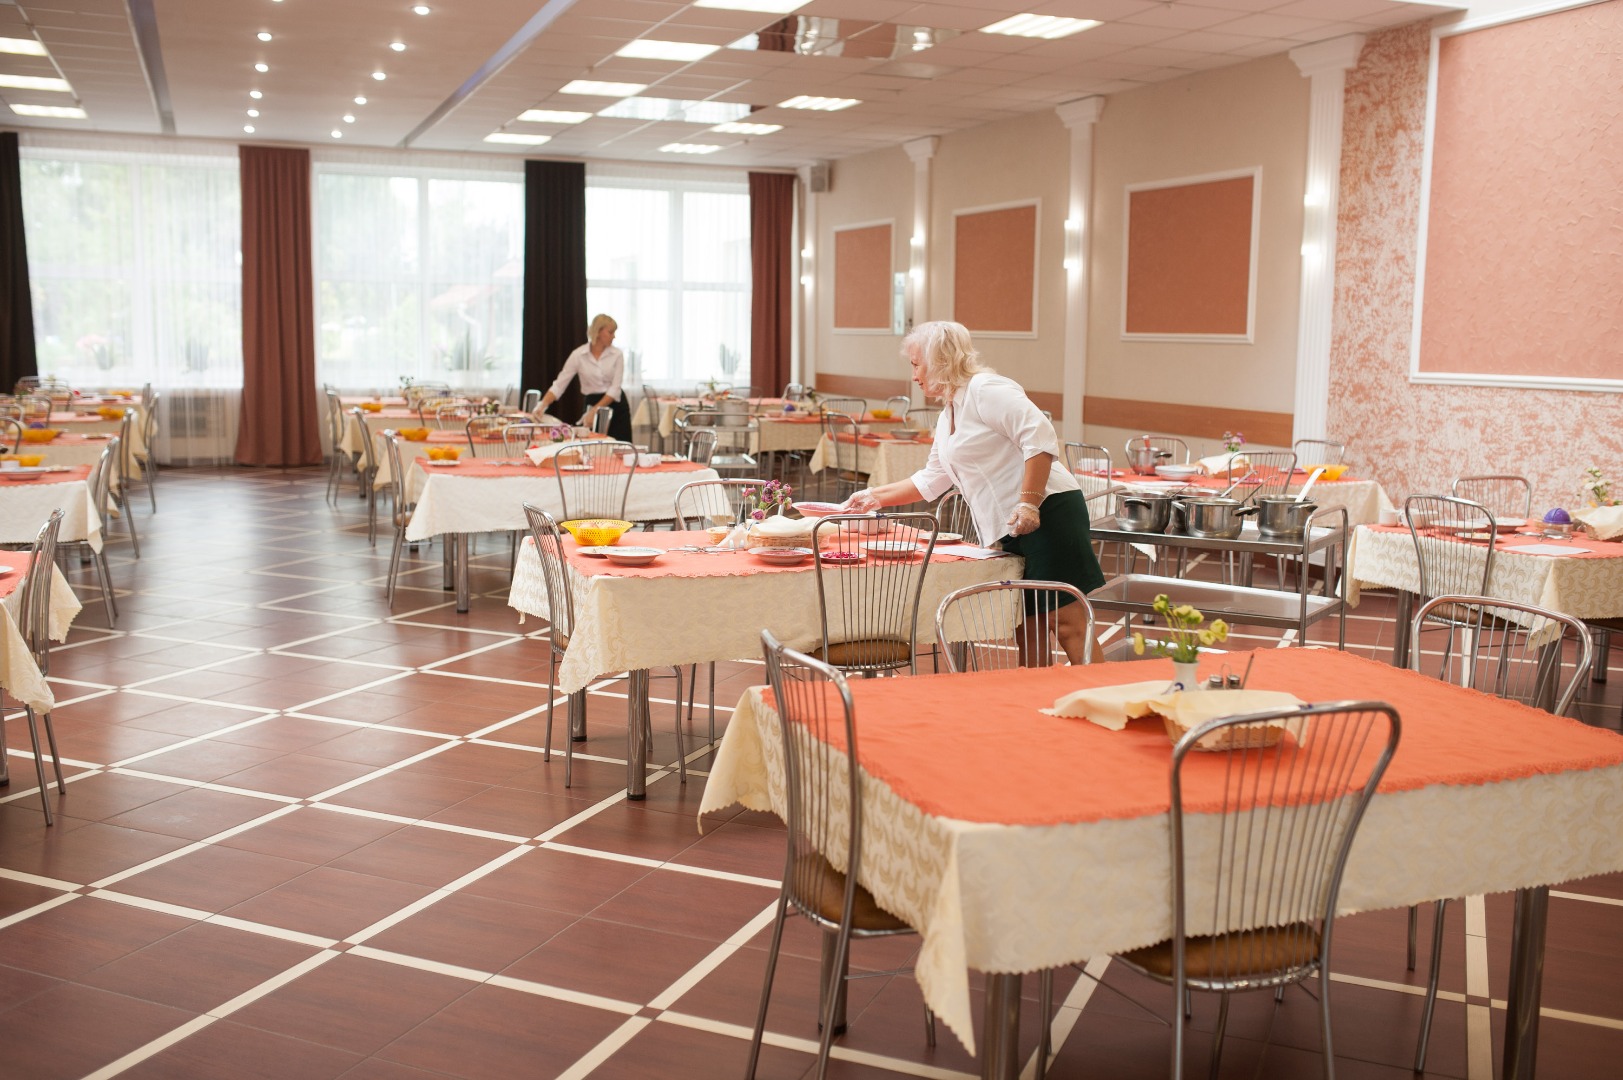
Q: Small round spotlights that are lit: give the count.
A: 12